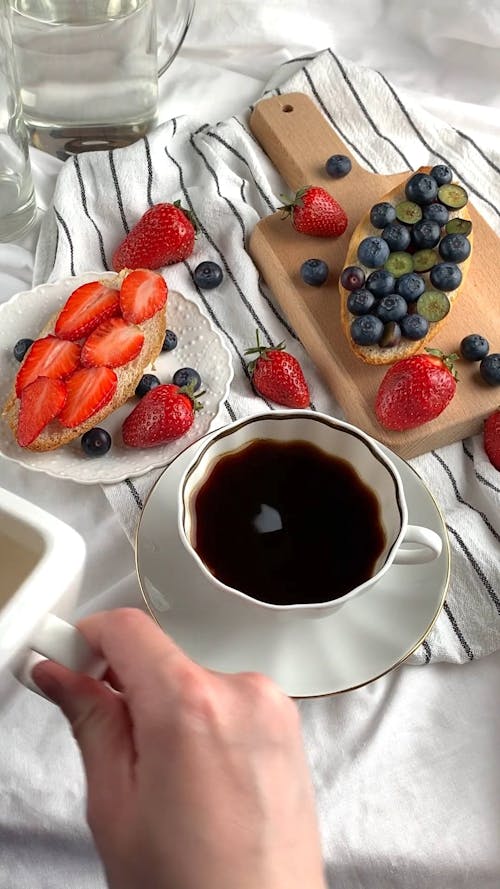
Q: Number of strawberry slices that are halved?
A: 6